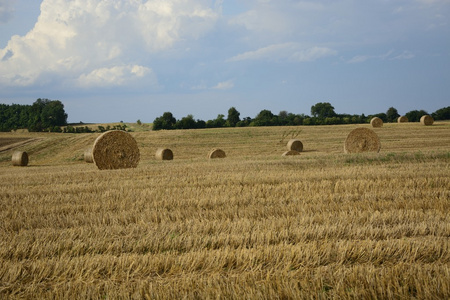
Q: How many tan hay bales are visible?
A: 11